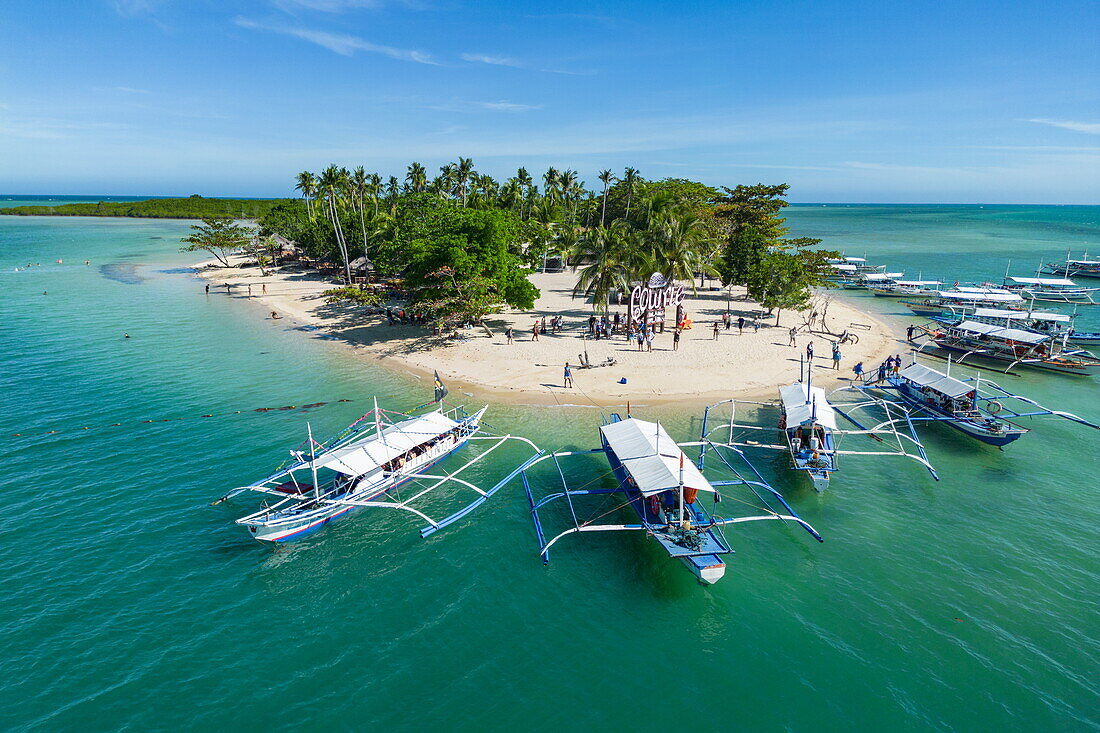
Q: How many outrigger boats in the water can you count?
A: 14